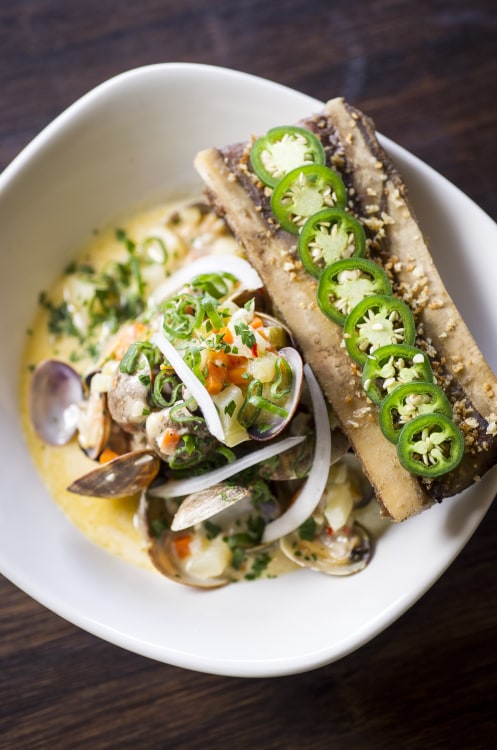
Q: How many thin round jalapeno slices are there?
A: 8